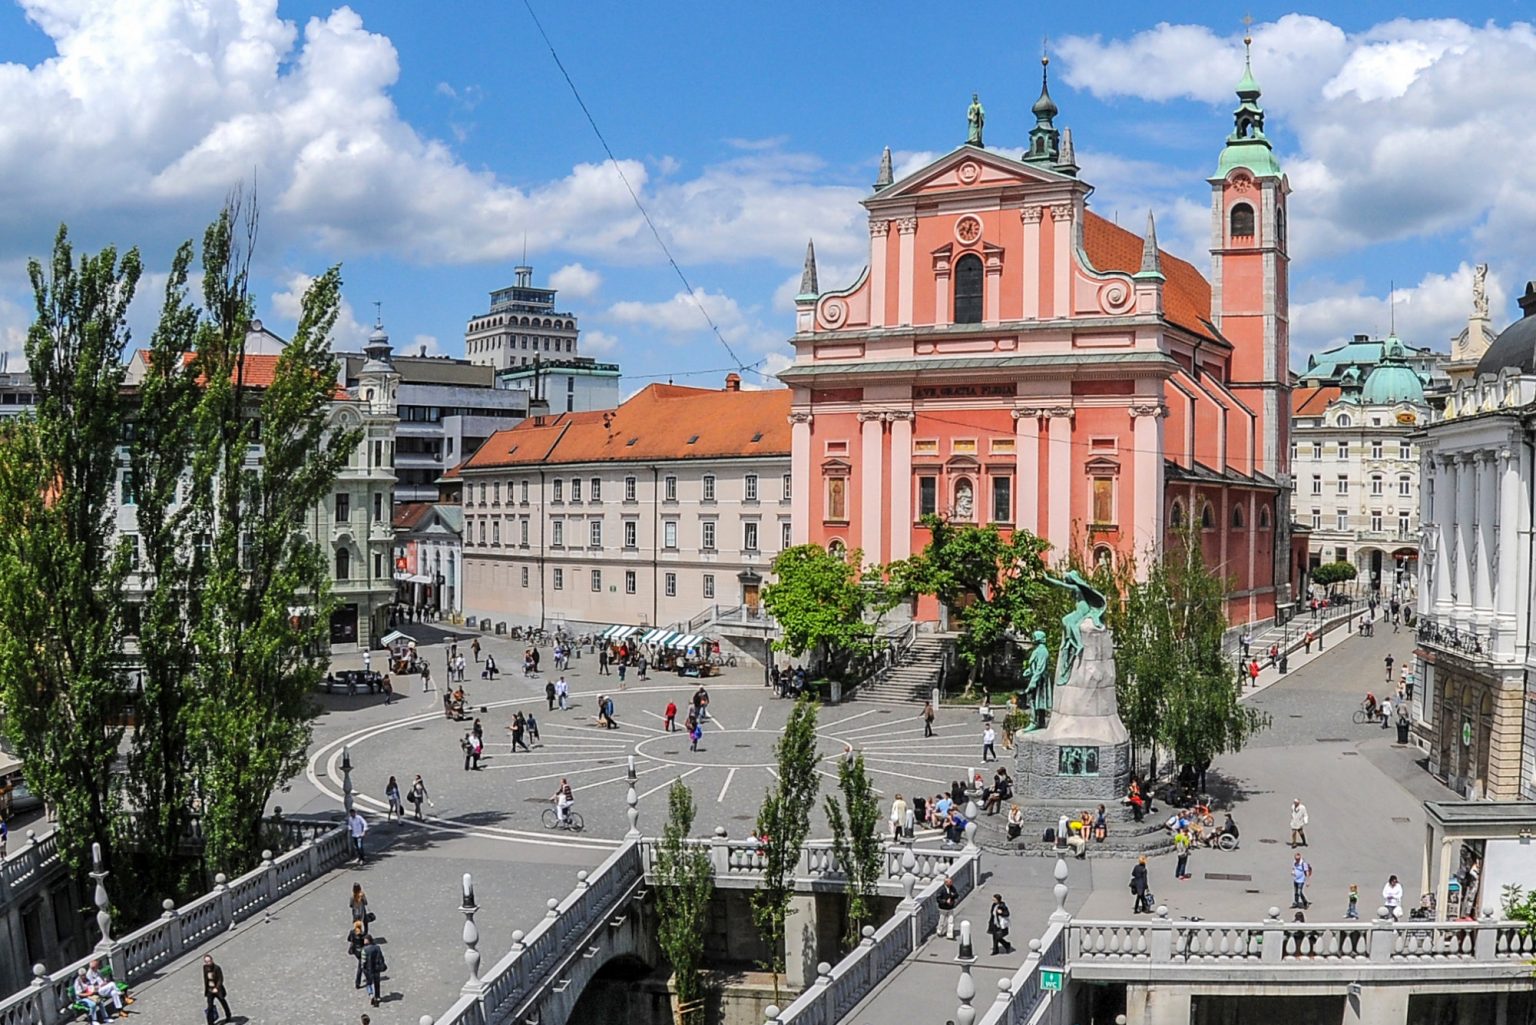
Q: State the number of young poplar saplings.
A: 3